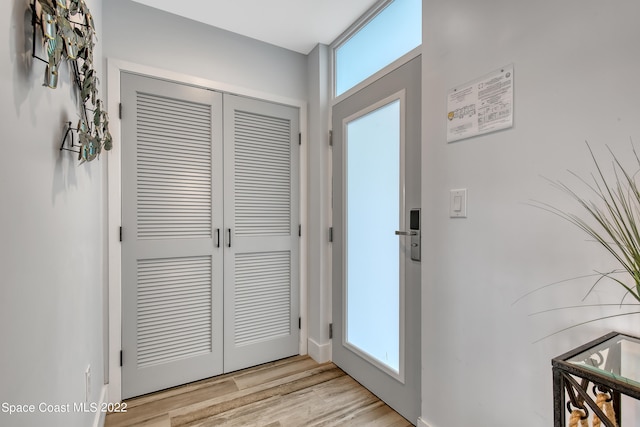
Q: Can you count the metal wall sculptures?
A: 1